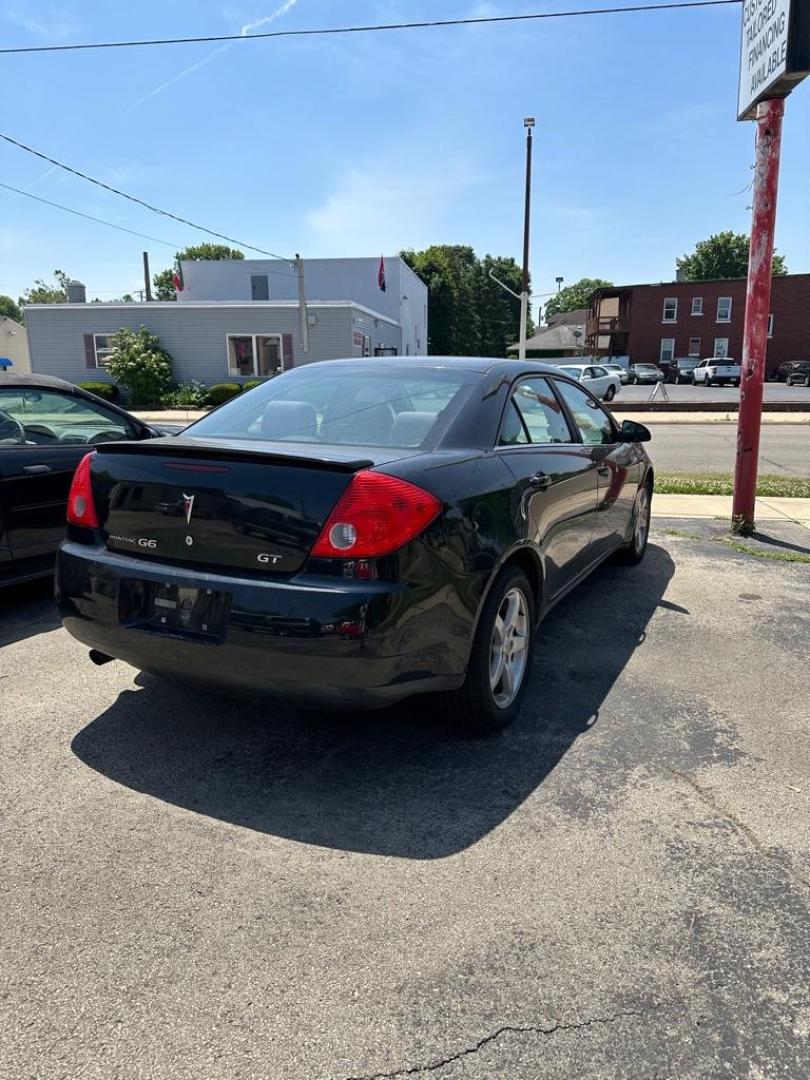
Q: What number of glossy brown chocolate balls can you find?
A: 0